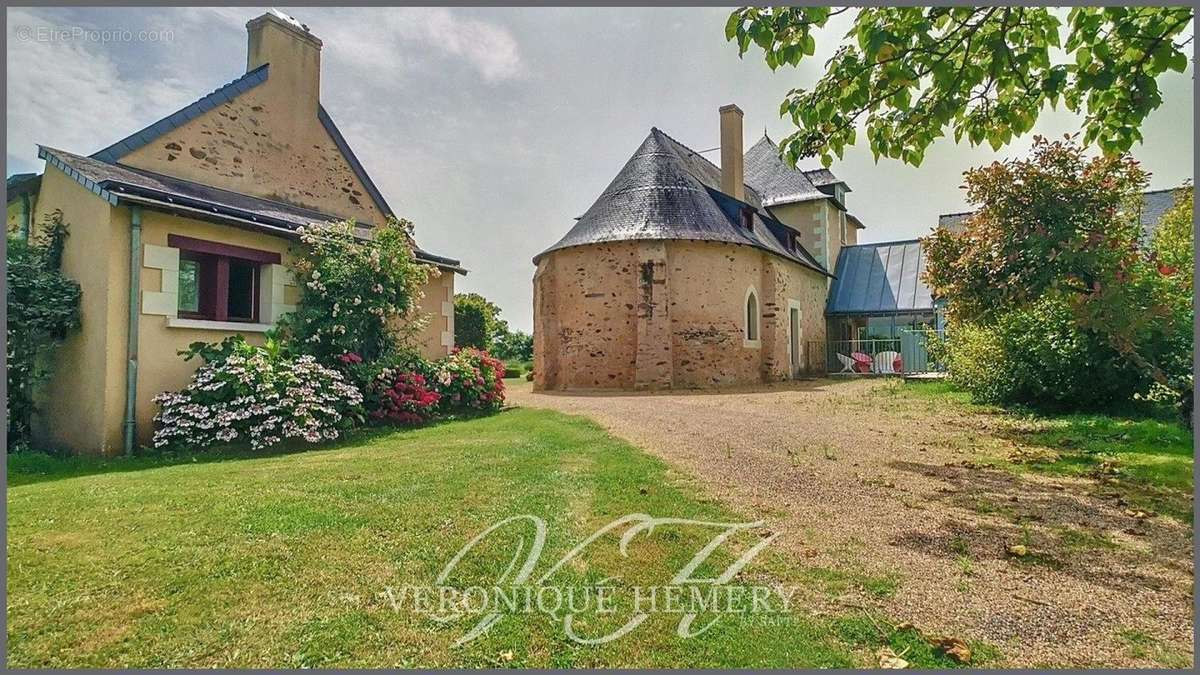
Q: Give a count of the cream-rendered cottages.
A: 1